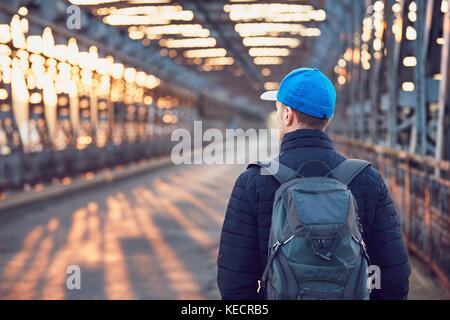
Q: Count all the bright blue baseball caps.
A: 1